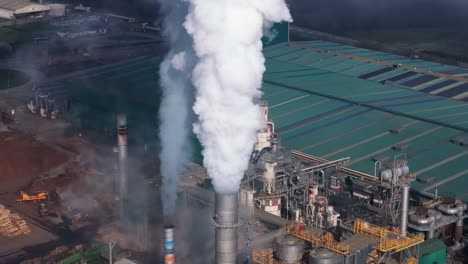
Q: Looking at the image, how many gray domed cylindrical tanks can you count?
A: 2